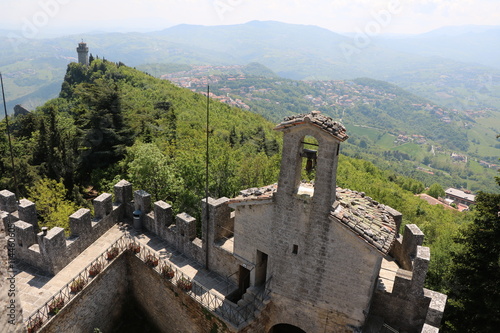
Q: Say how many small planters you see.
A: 9